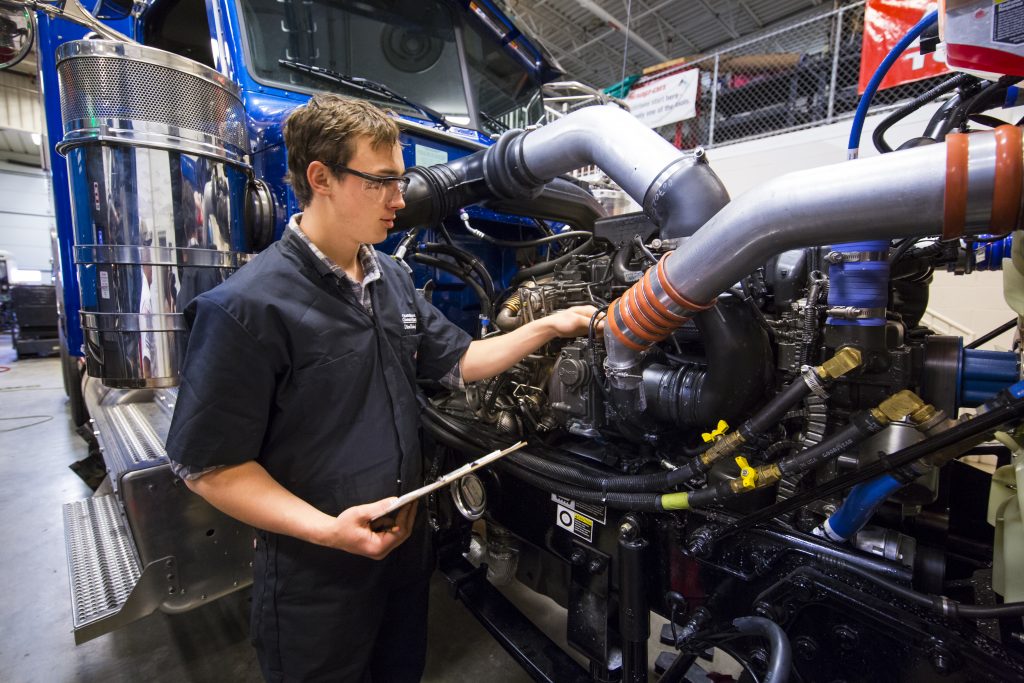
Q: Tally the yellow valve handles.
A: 2